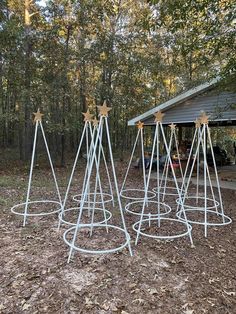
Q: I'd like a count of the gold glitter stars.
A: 9